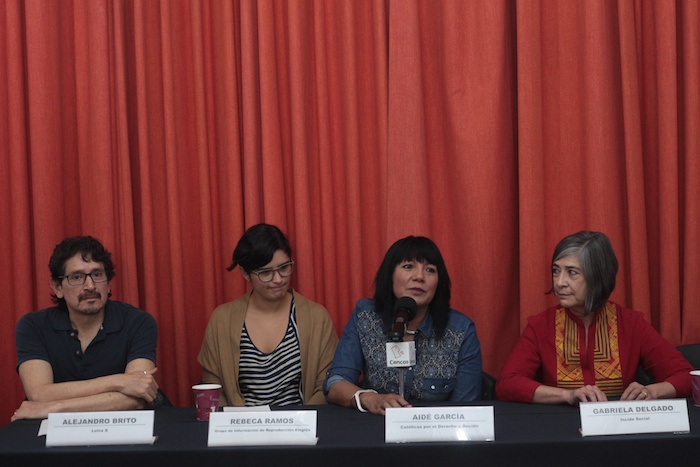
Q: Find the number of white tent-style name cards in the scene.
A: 4